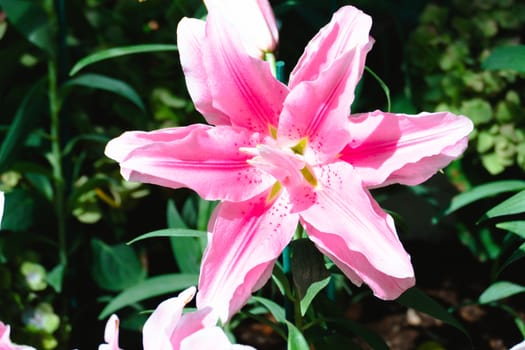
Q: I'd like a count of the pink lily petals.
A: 6